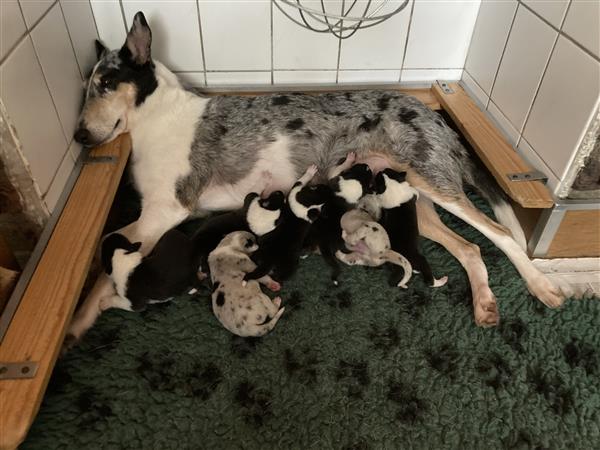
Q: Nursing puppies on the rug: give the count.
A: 7